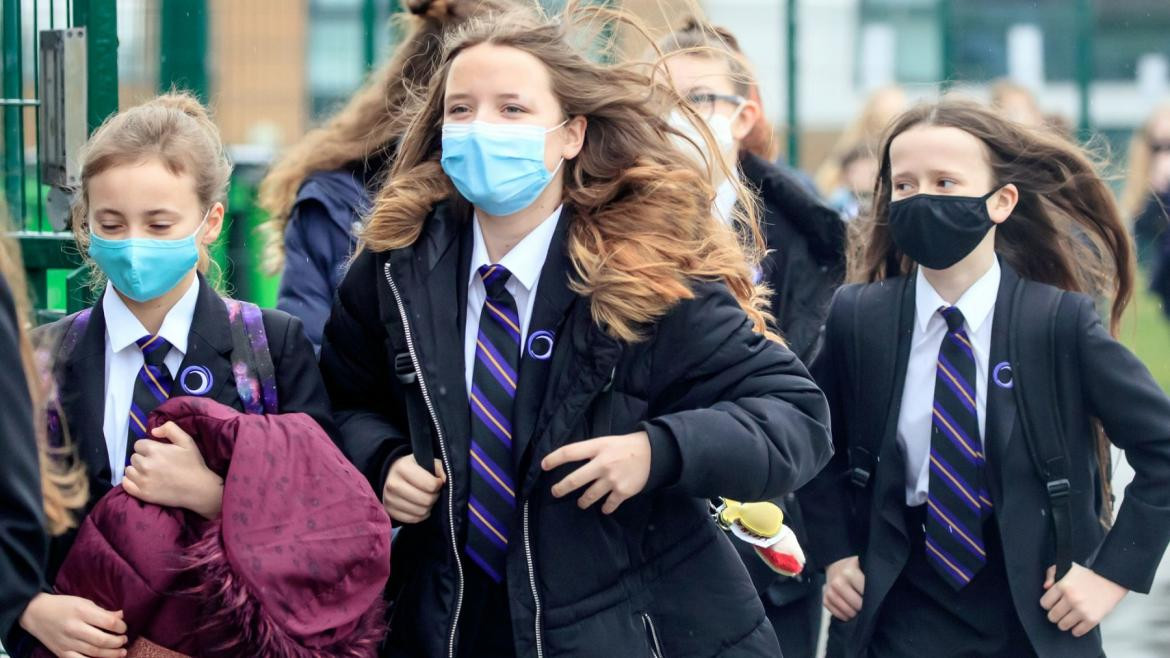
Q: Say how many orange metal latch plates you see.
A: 0